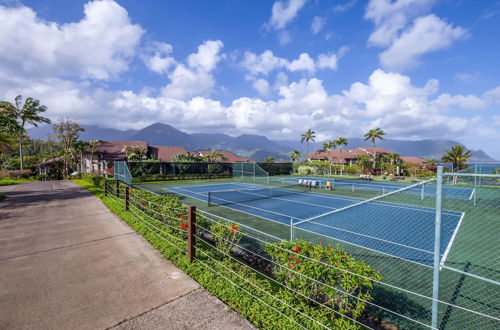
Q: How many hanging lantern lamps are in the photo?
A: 0